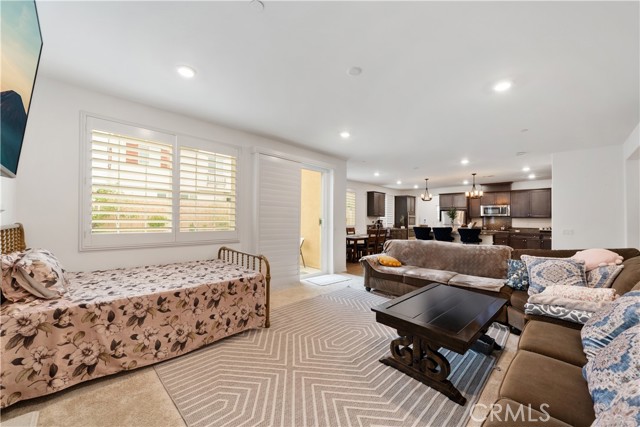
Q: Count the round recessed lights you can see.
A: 10